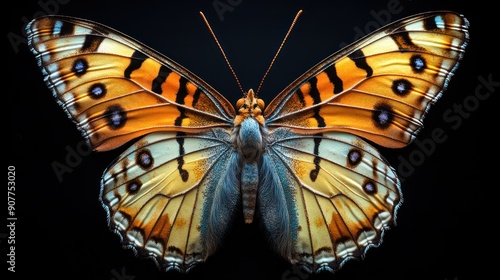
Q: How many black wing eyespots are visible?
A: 10